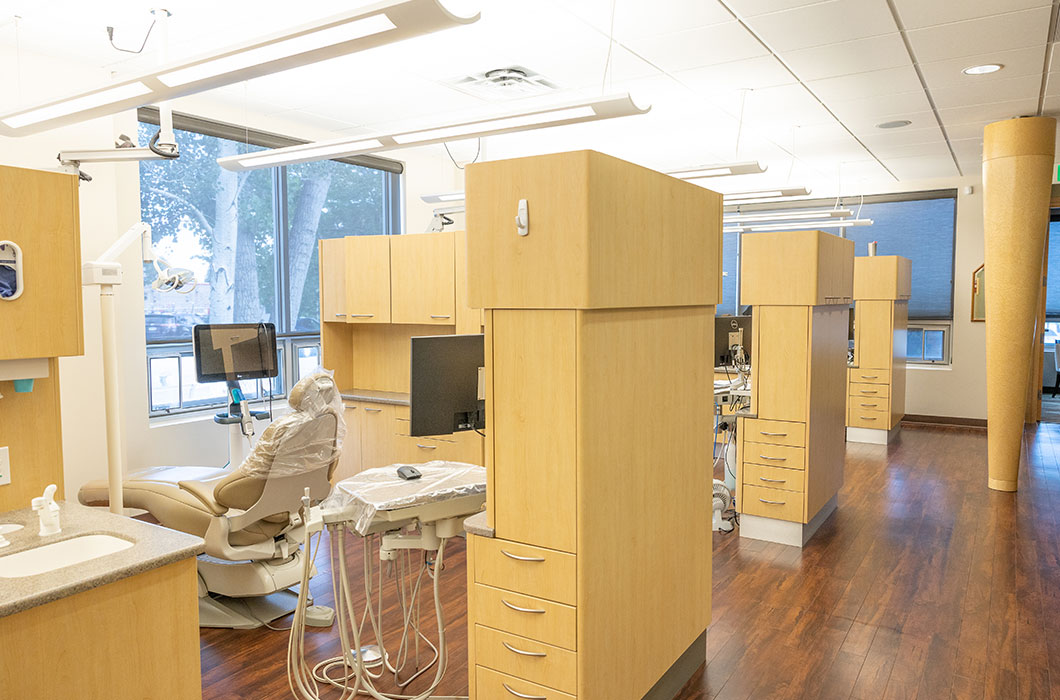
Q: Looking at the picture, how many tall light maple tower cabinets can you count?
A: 3